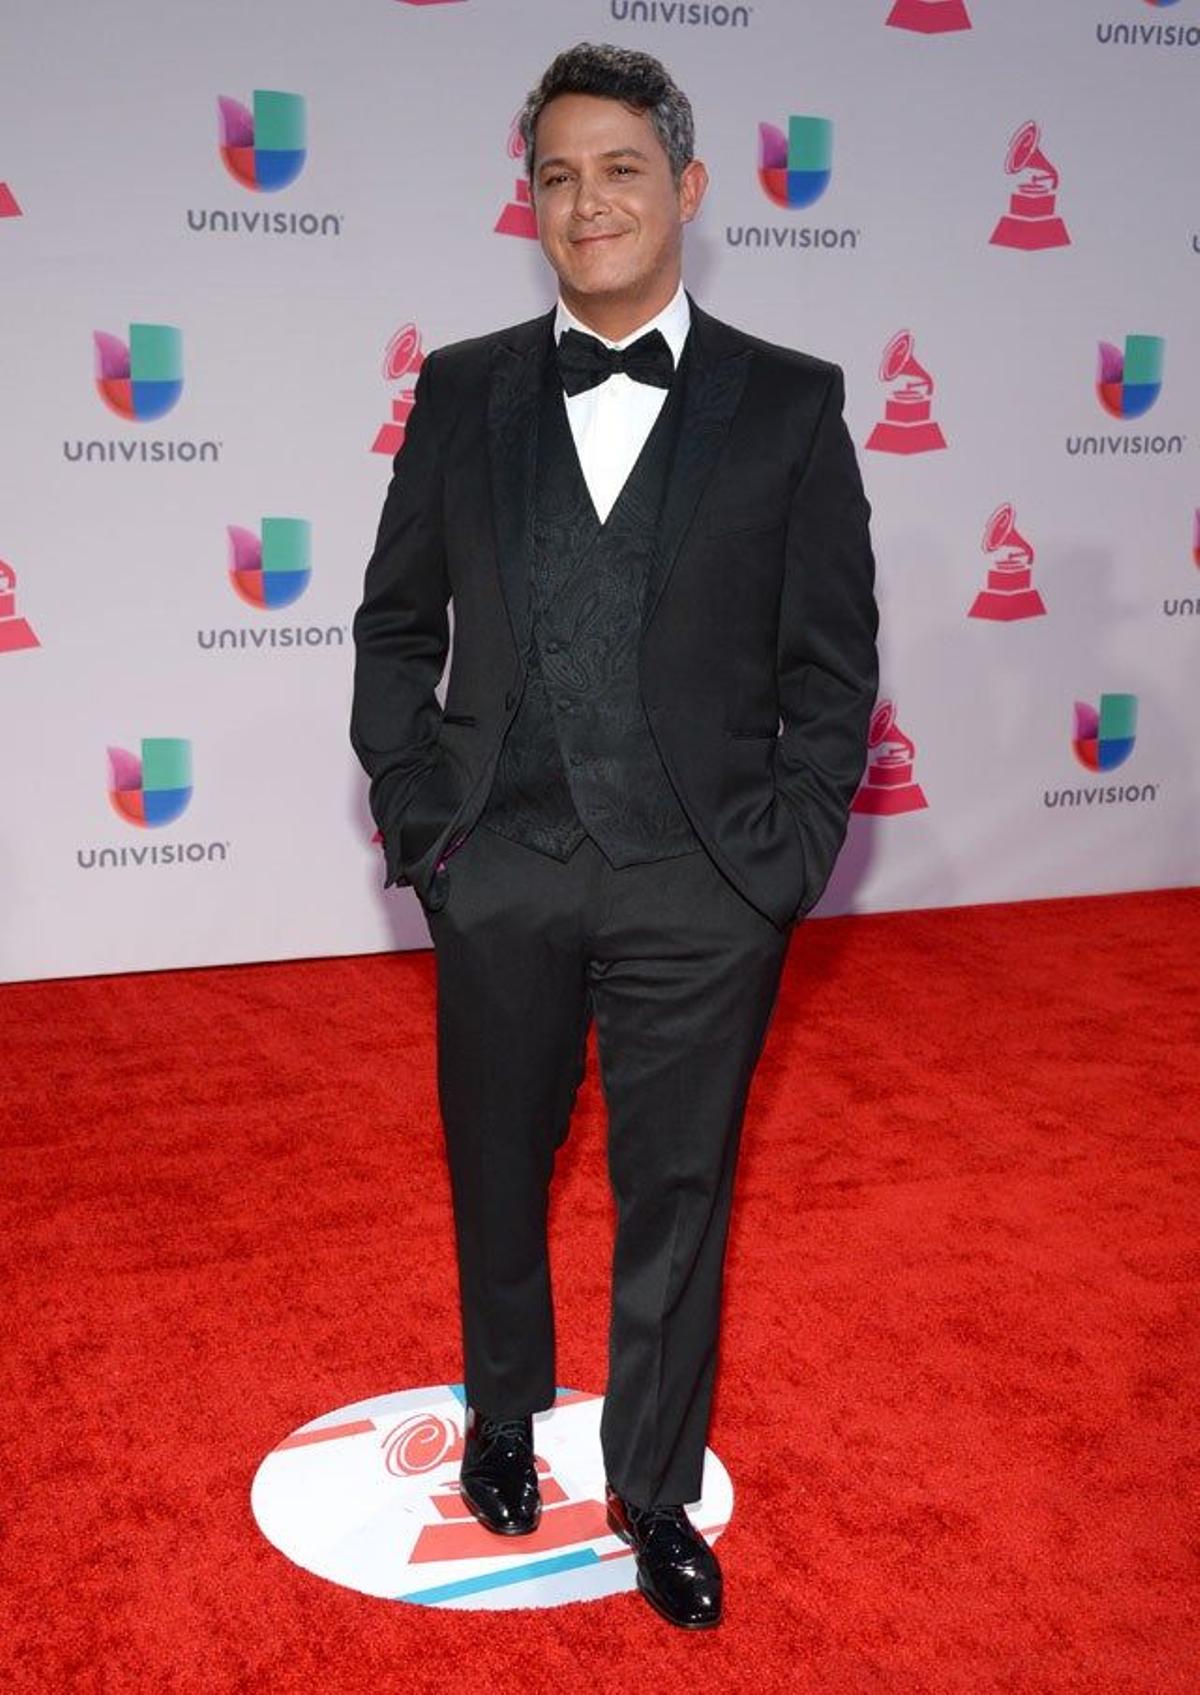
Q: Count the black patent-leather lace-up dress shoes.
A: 2